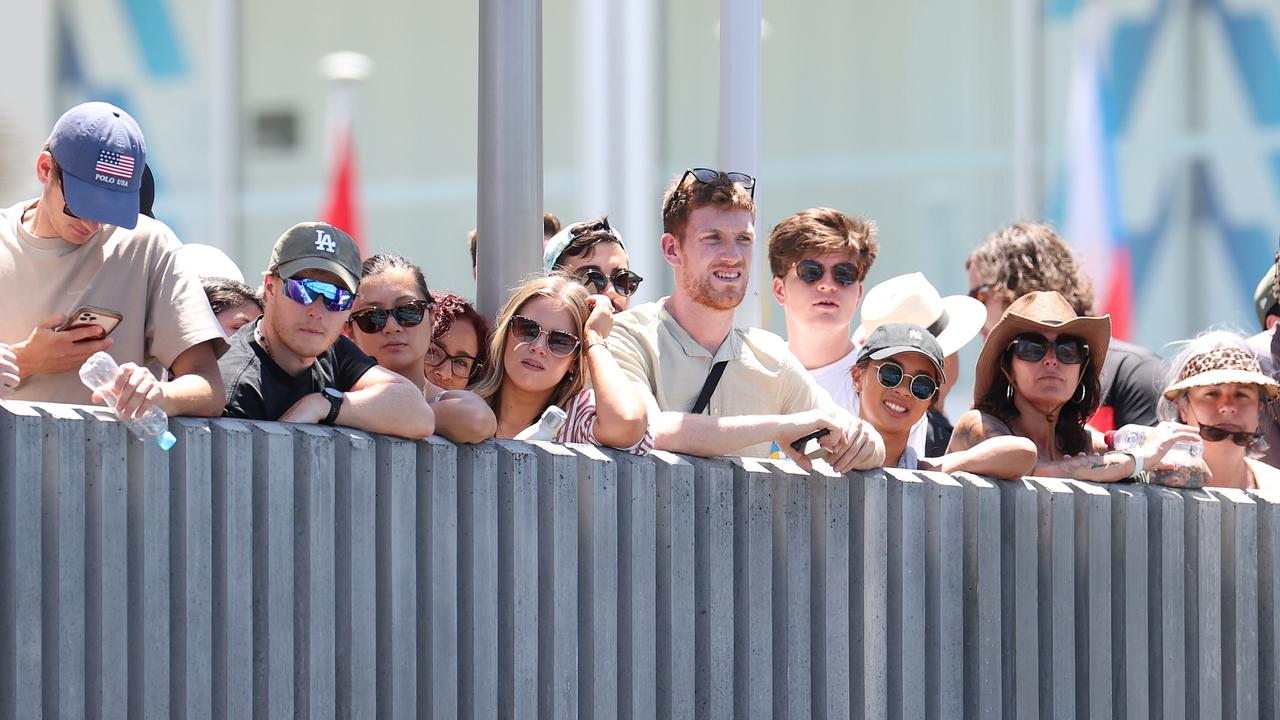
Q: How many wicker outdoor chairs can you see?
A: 0